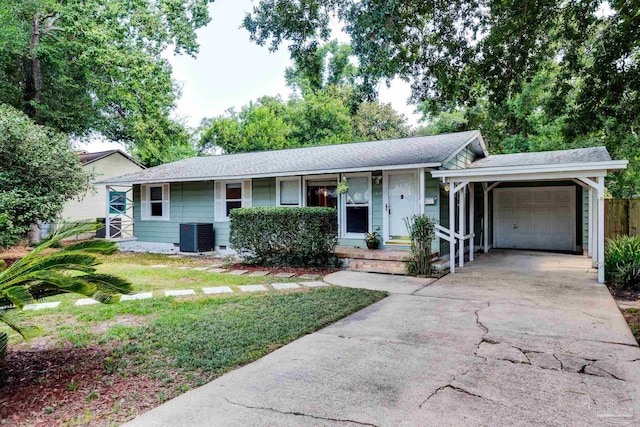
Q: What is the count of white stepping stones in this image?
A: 8